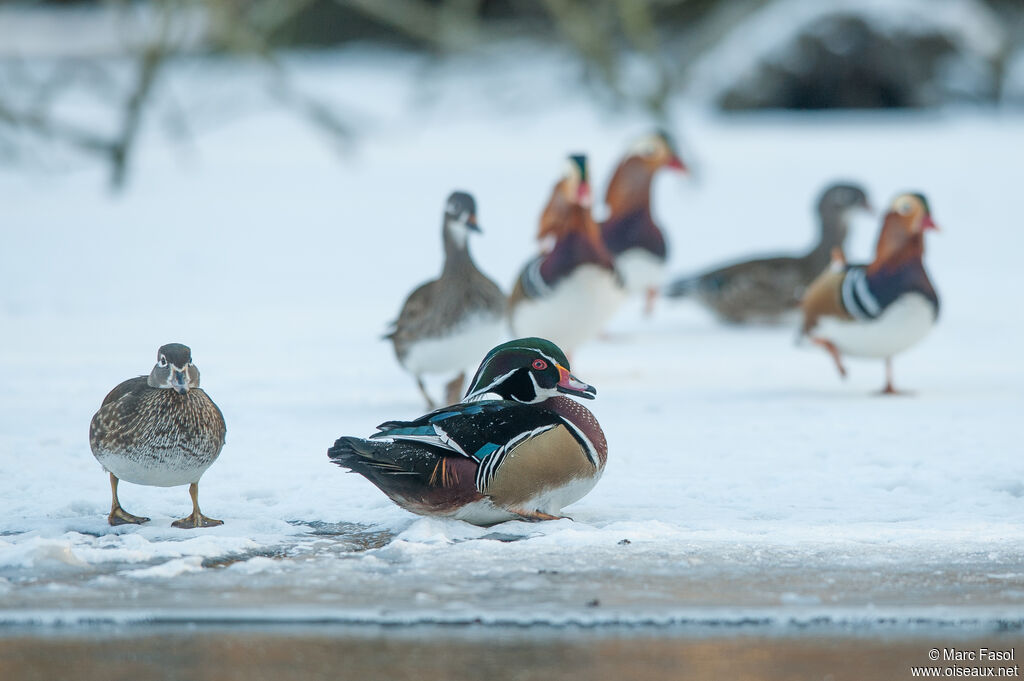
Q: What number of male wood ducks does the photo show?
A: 1